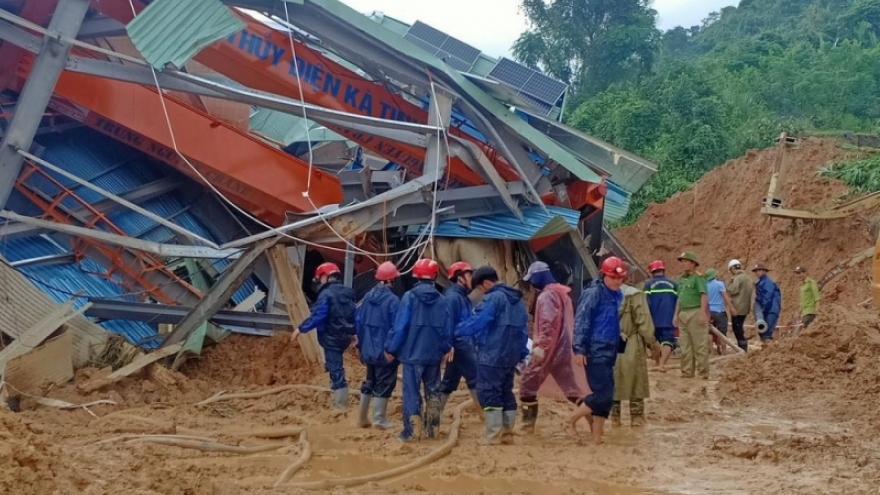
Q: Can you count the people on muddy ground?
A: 14